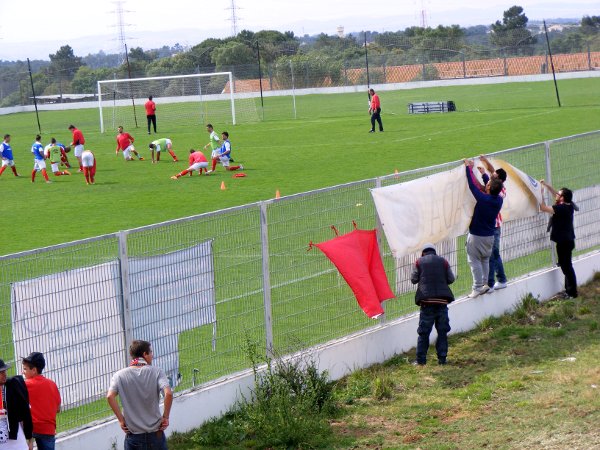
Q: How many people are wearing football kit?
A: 11